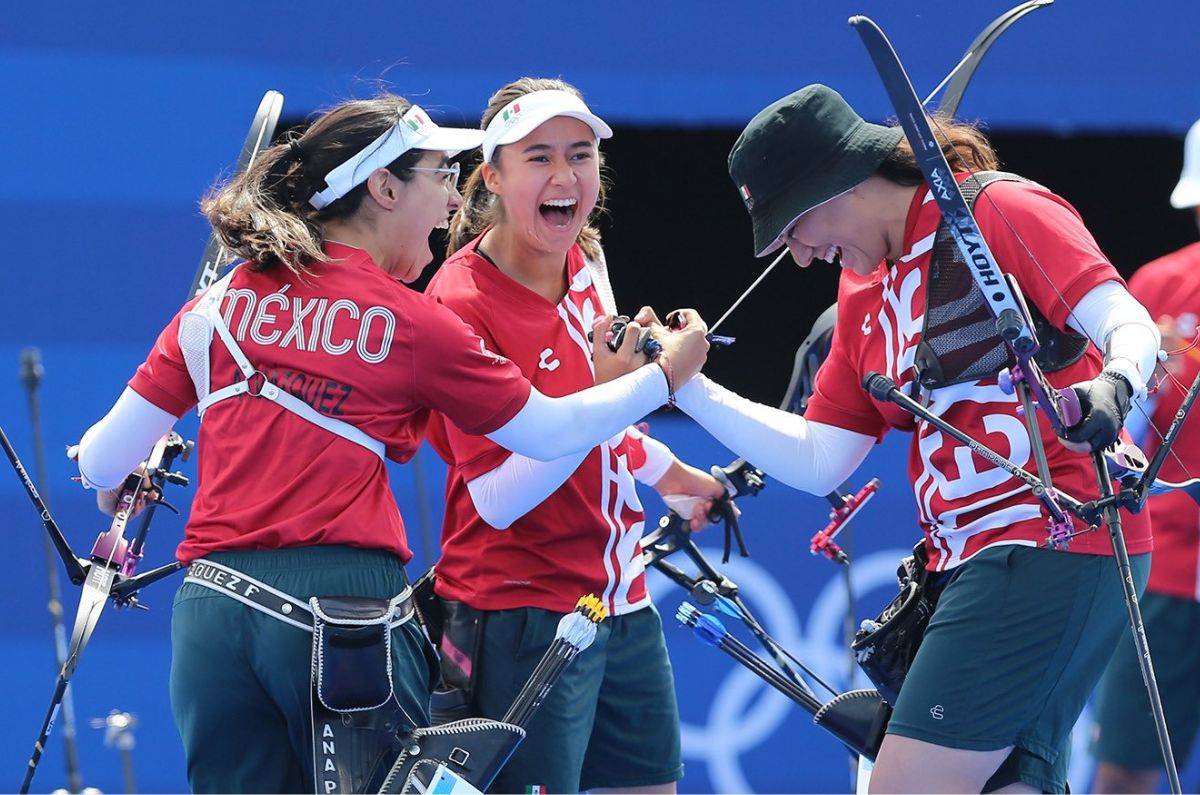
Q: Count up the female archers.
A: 3